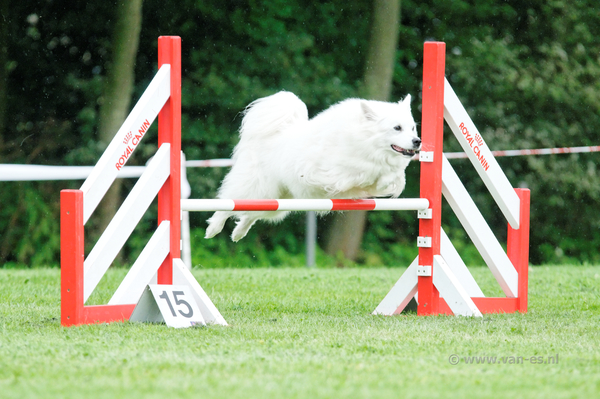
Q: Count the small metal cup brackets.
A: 4